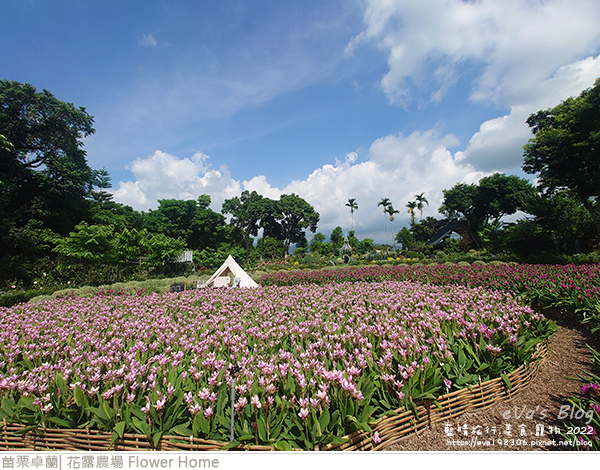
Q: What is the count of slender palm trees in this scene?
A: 5